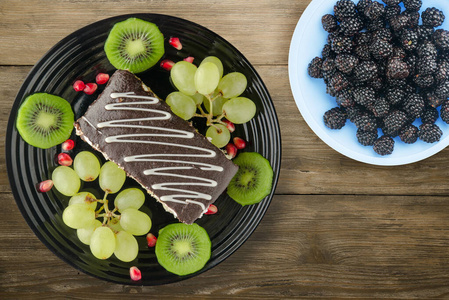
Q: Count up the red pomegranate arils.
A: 15